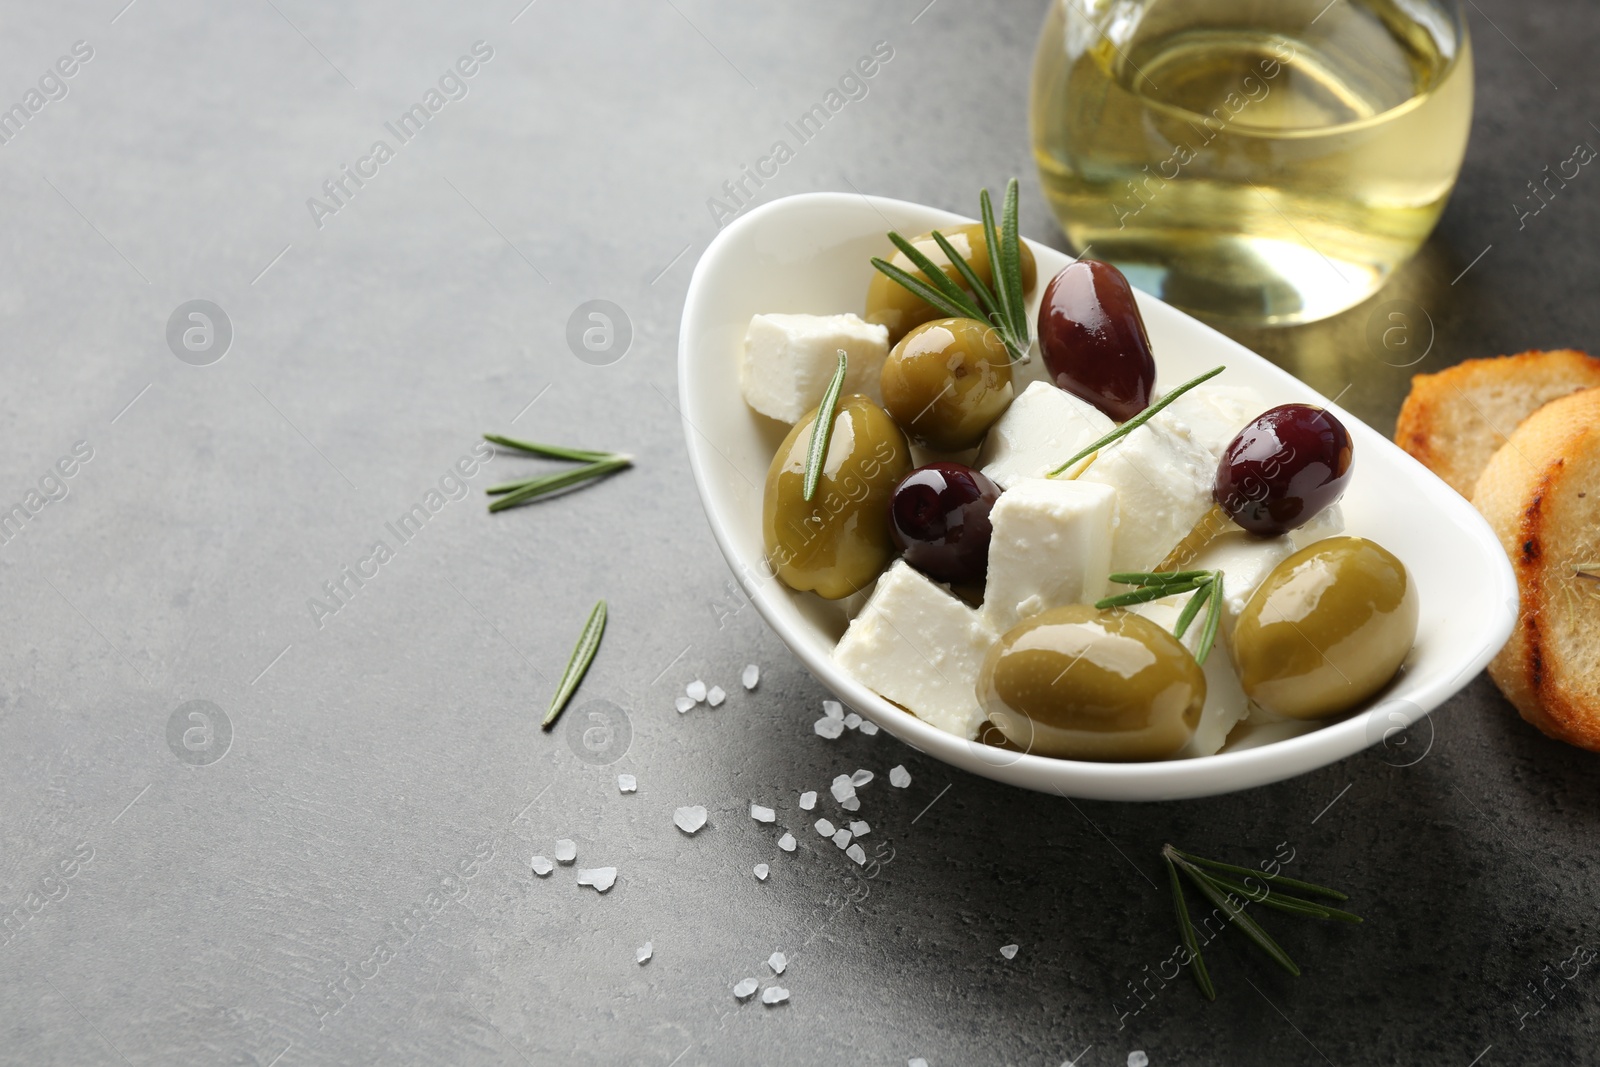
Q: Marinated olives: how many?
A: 8